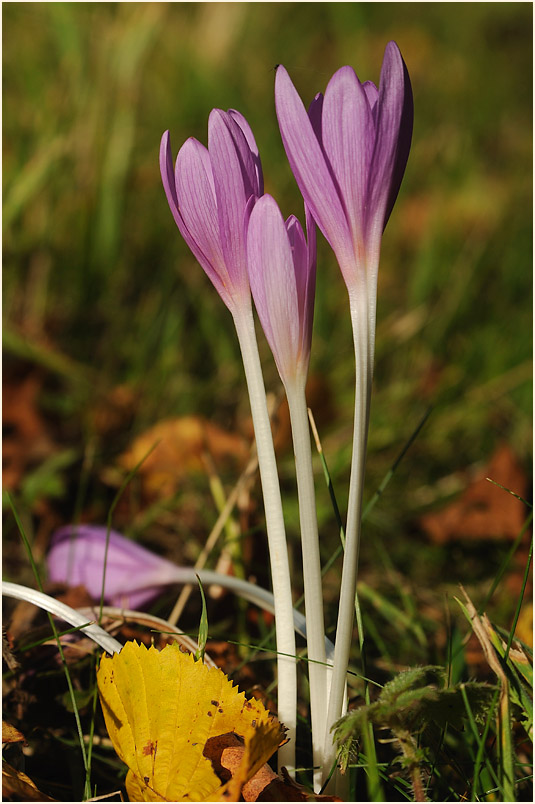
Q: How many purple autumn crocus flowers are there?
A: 4